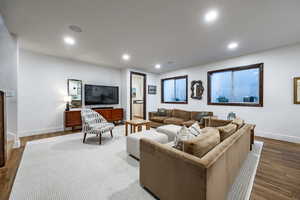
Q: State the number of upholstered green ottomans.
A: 0